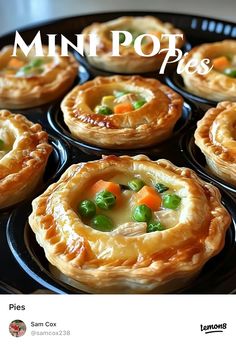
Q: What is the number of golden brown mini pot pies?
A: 7